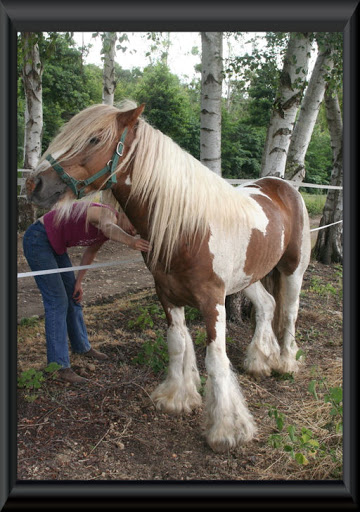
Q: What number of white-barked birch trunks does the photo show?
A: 6